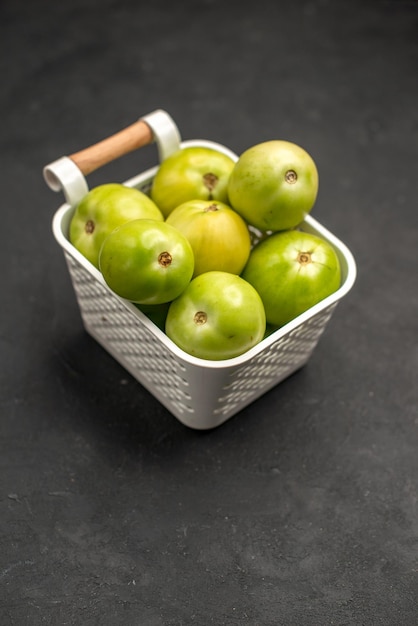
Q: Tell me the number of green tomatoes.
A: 7